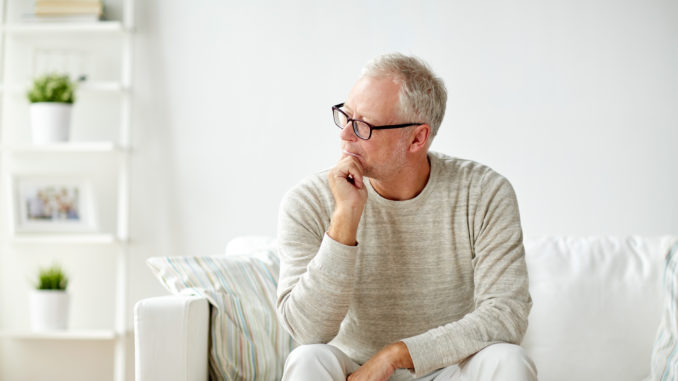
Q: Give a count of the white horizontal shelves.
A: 5